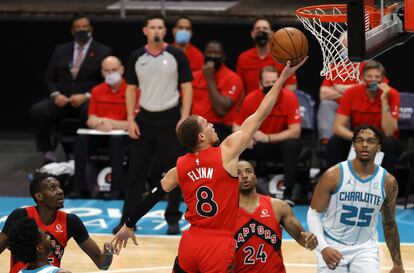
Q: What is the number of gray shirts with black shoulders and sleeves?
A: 1